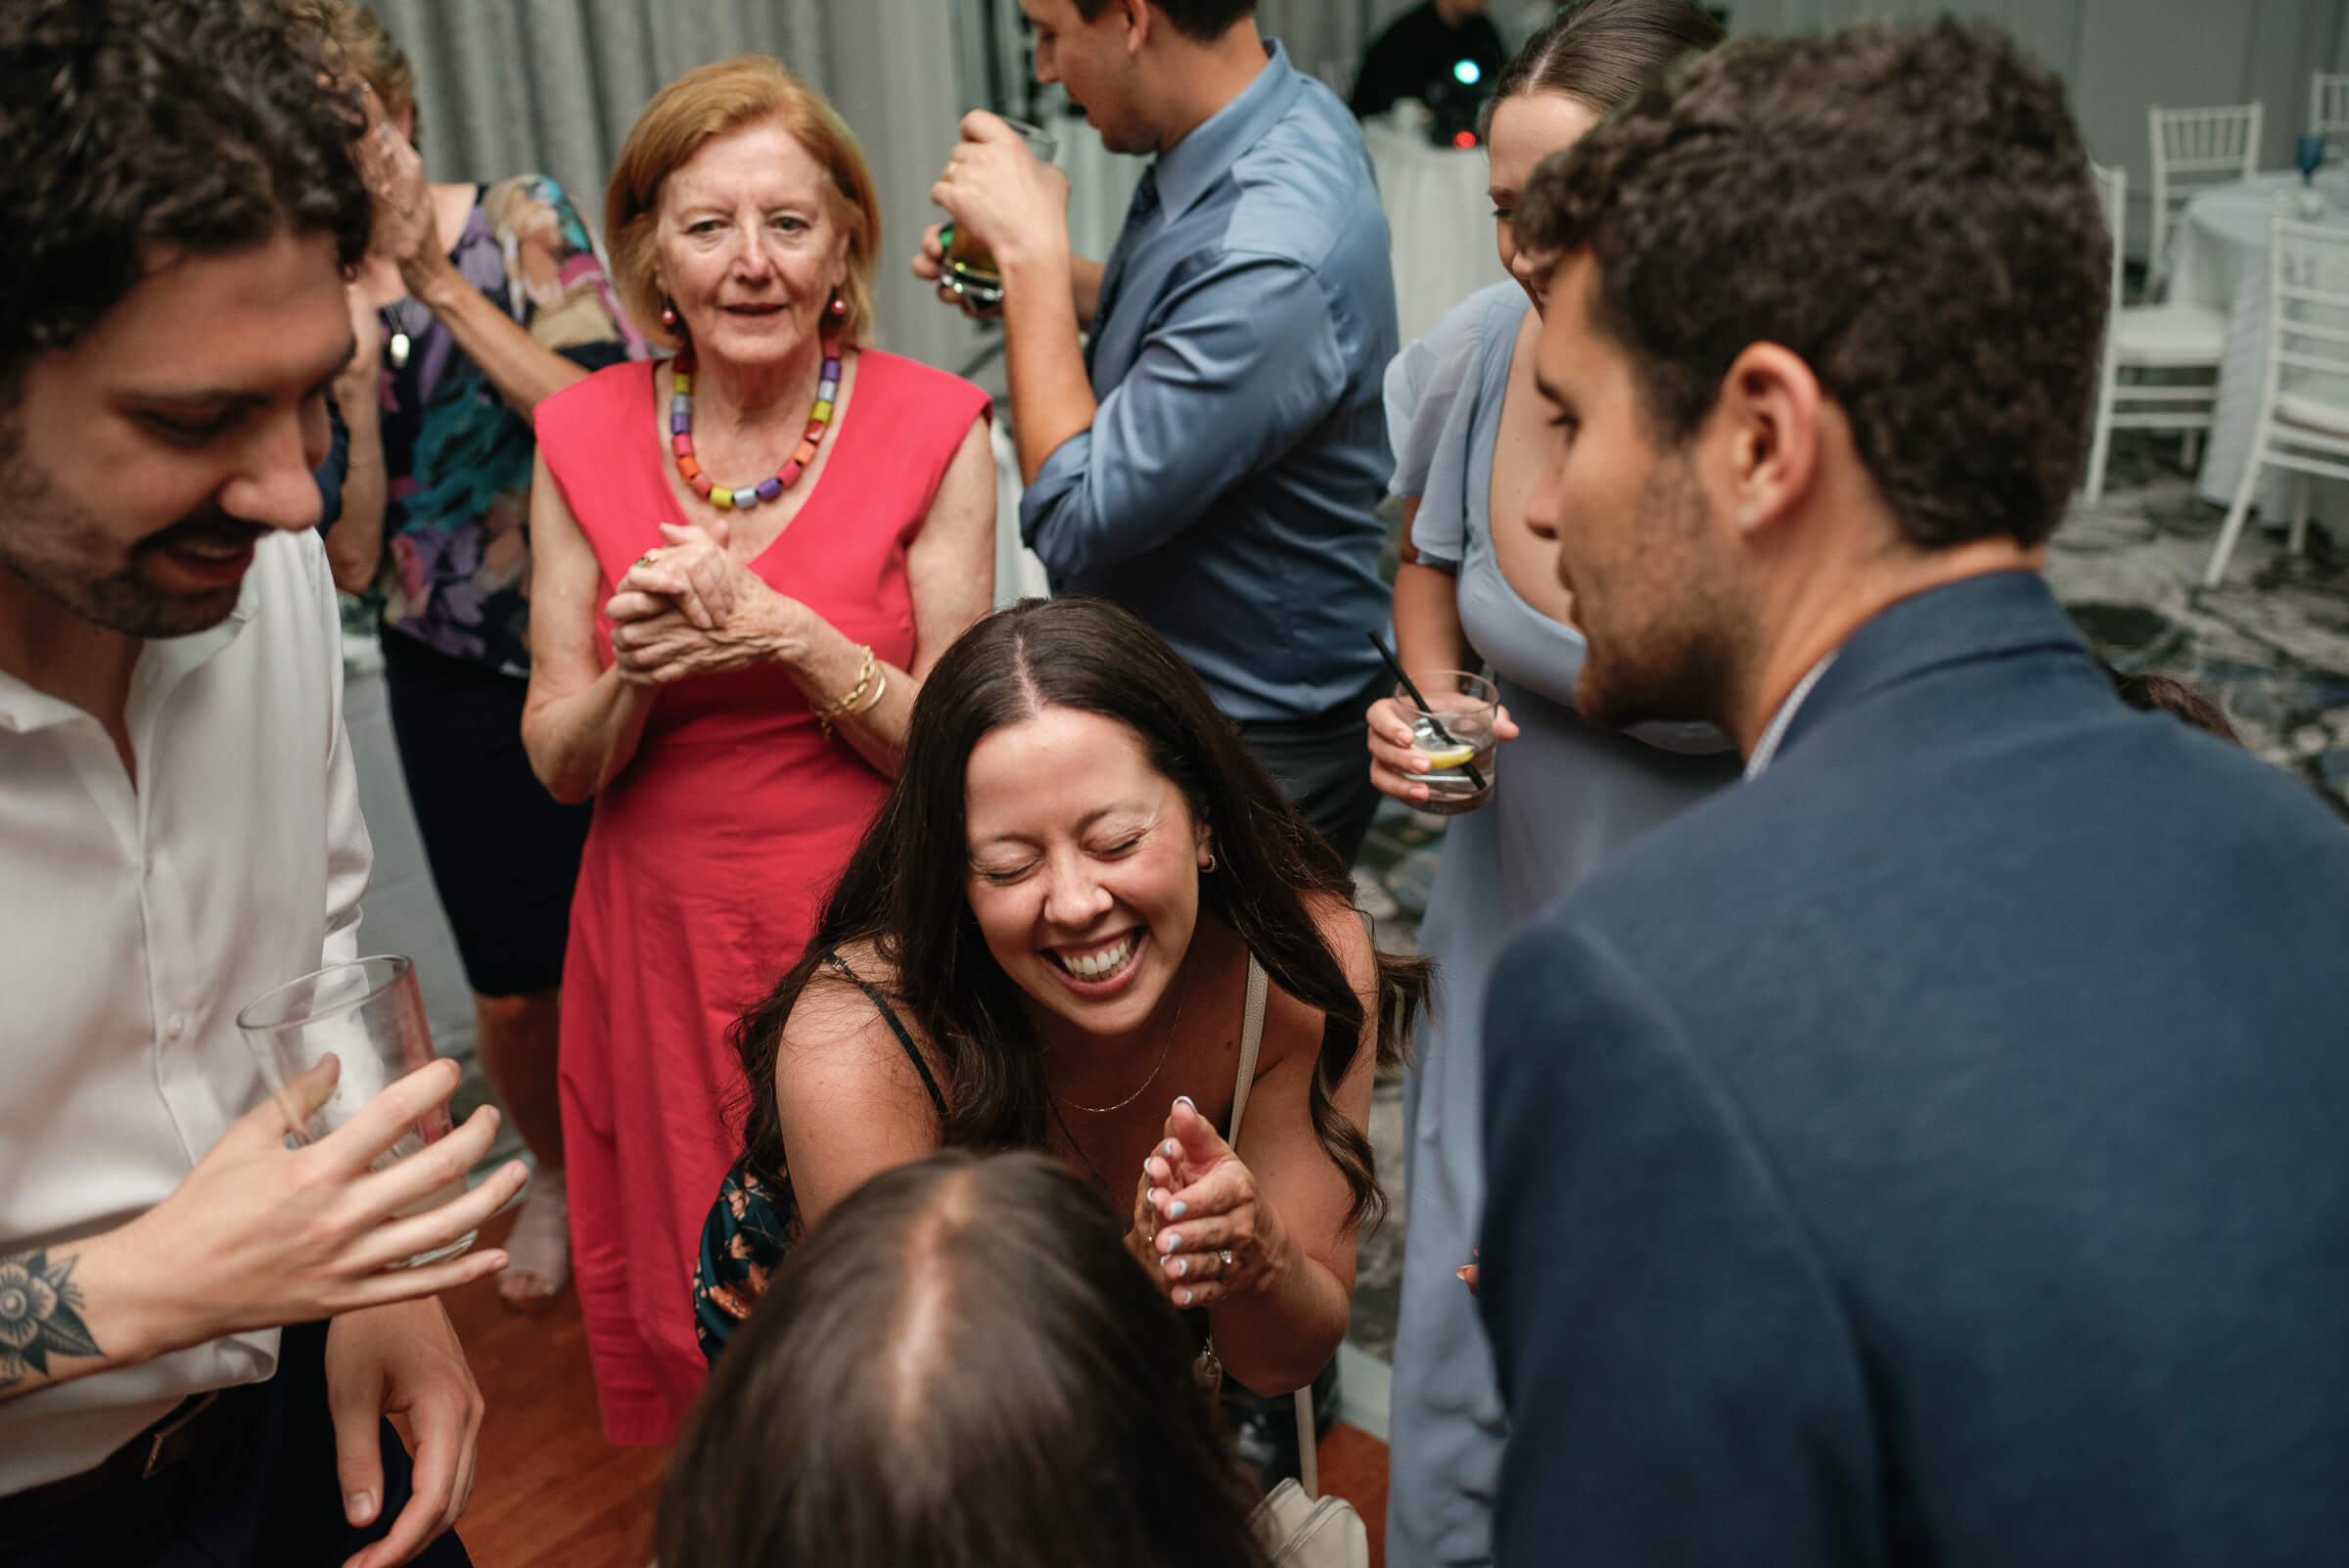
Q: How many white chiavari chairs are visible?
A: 4